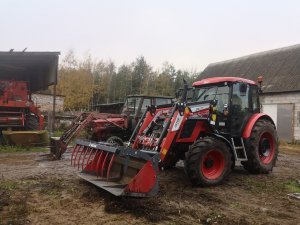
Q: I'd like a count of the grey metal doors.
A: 1